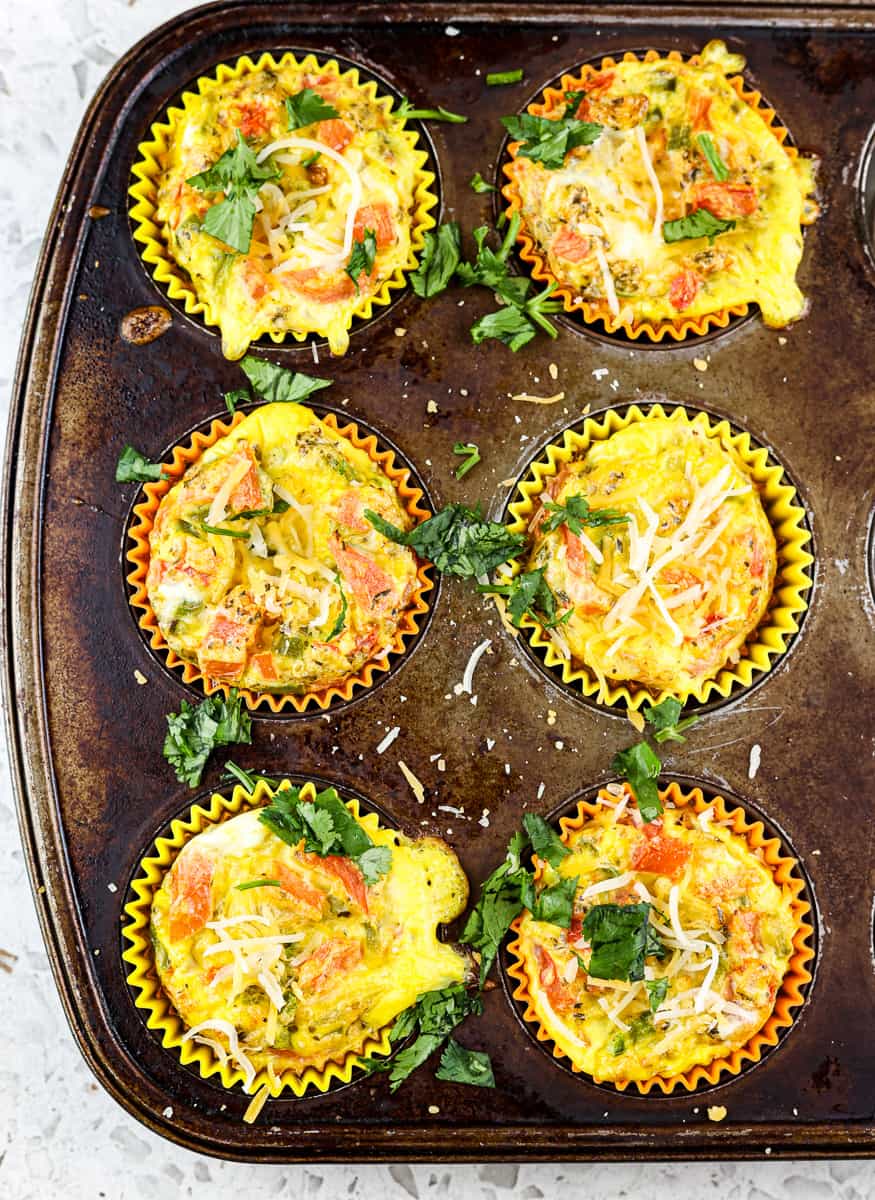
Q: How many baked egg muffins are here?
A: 6